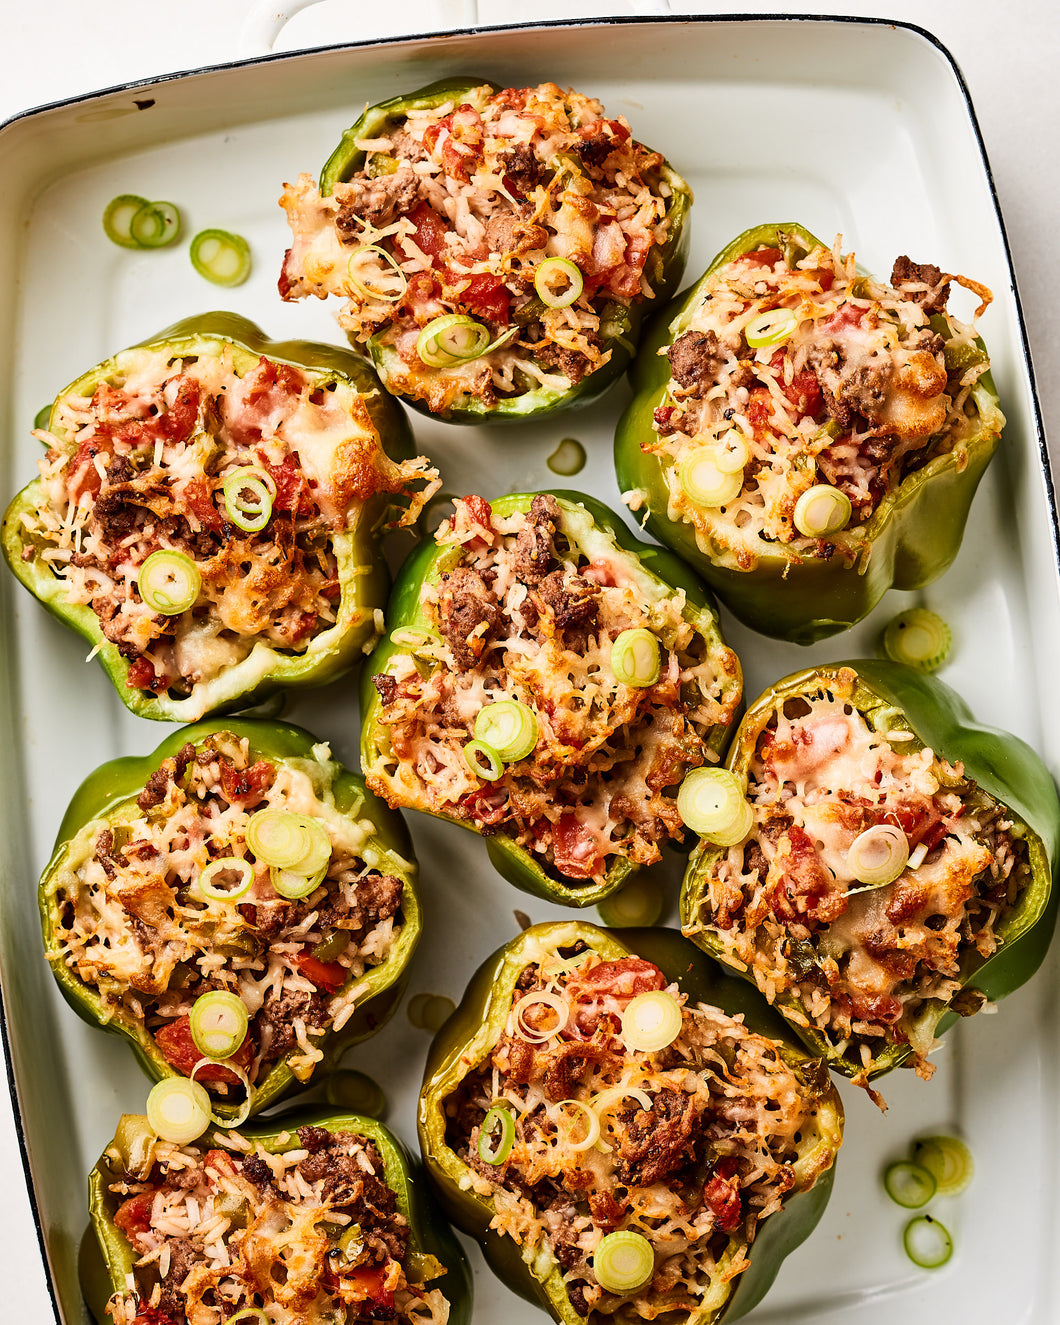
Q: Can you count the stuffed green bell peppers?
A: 8